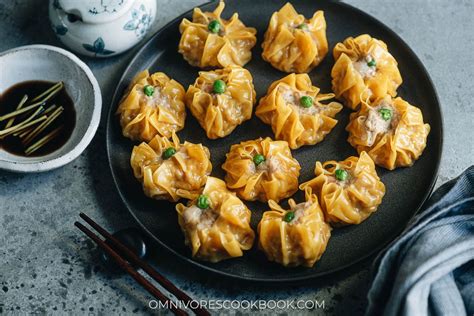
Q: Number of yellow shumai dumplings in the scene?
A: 12